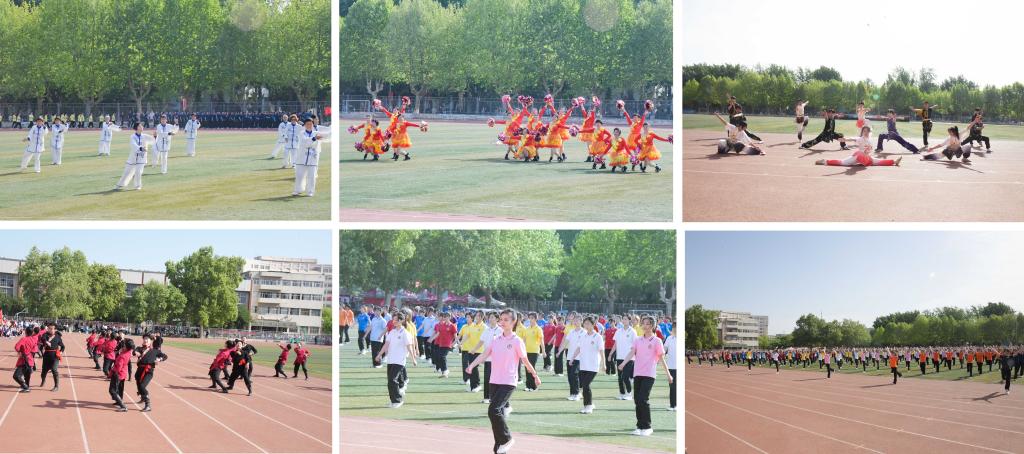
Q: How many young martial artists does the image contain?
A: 12